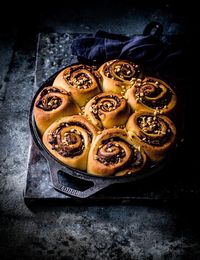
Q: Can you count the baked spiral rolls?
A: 8